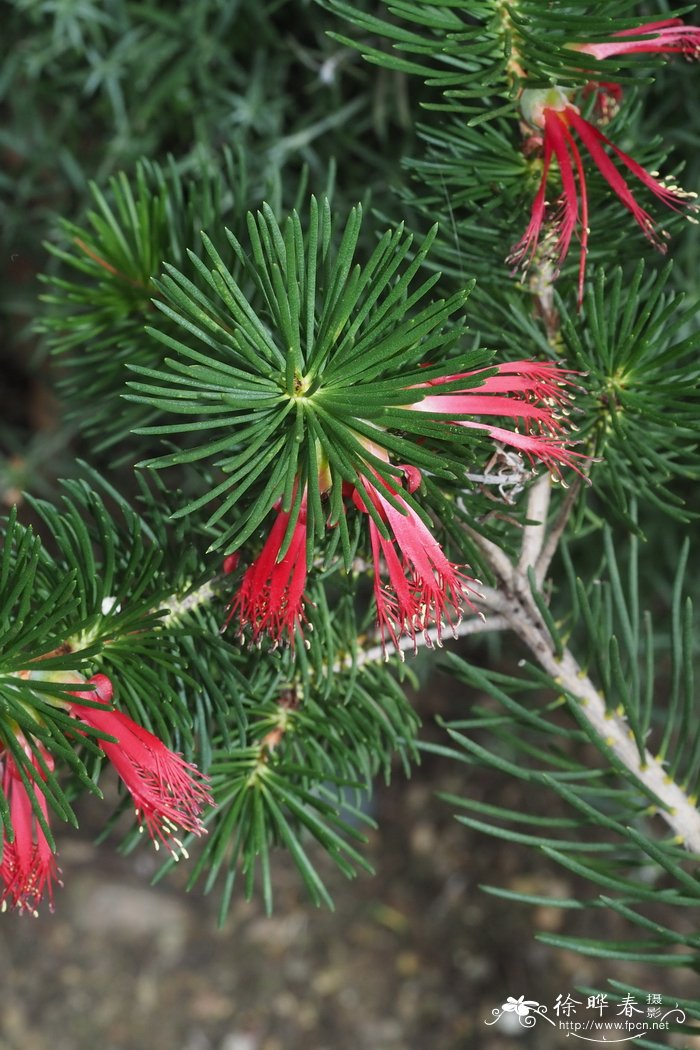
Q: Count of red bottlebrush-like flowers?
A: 7